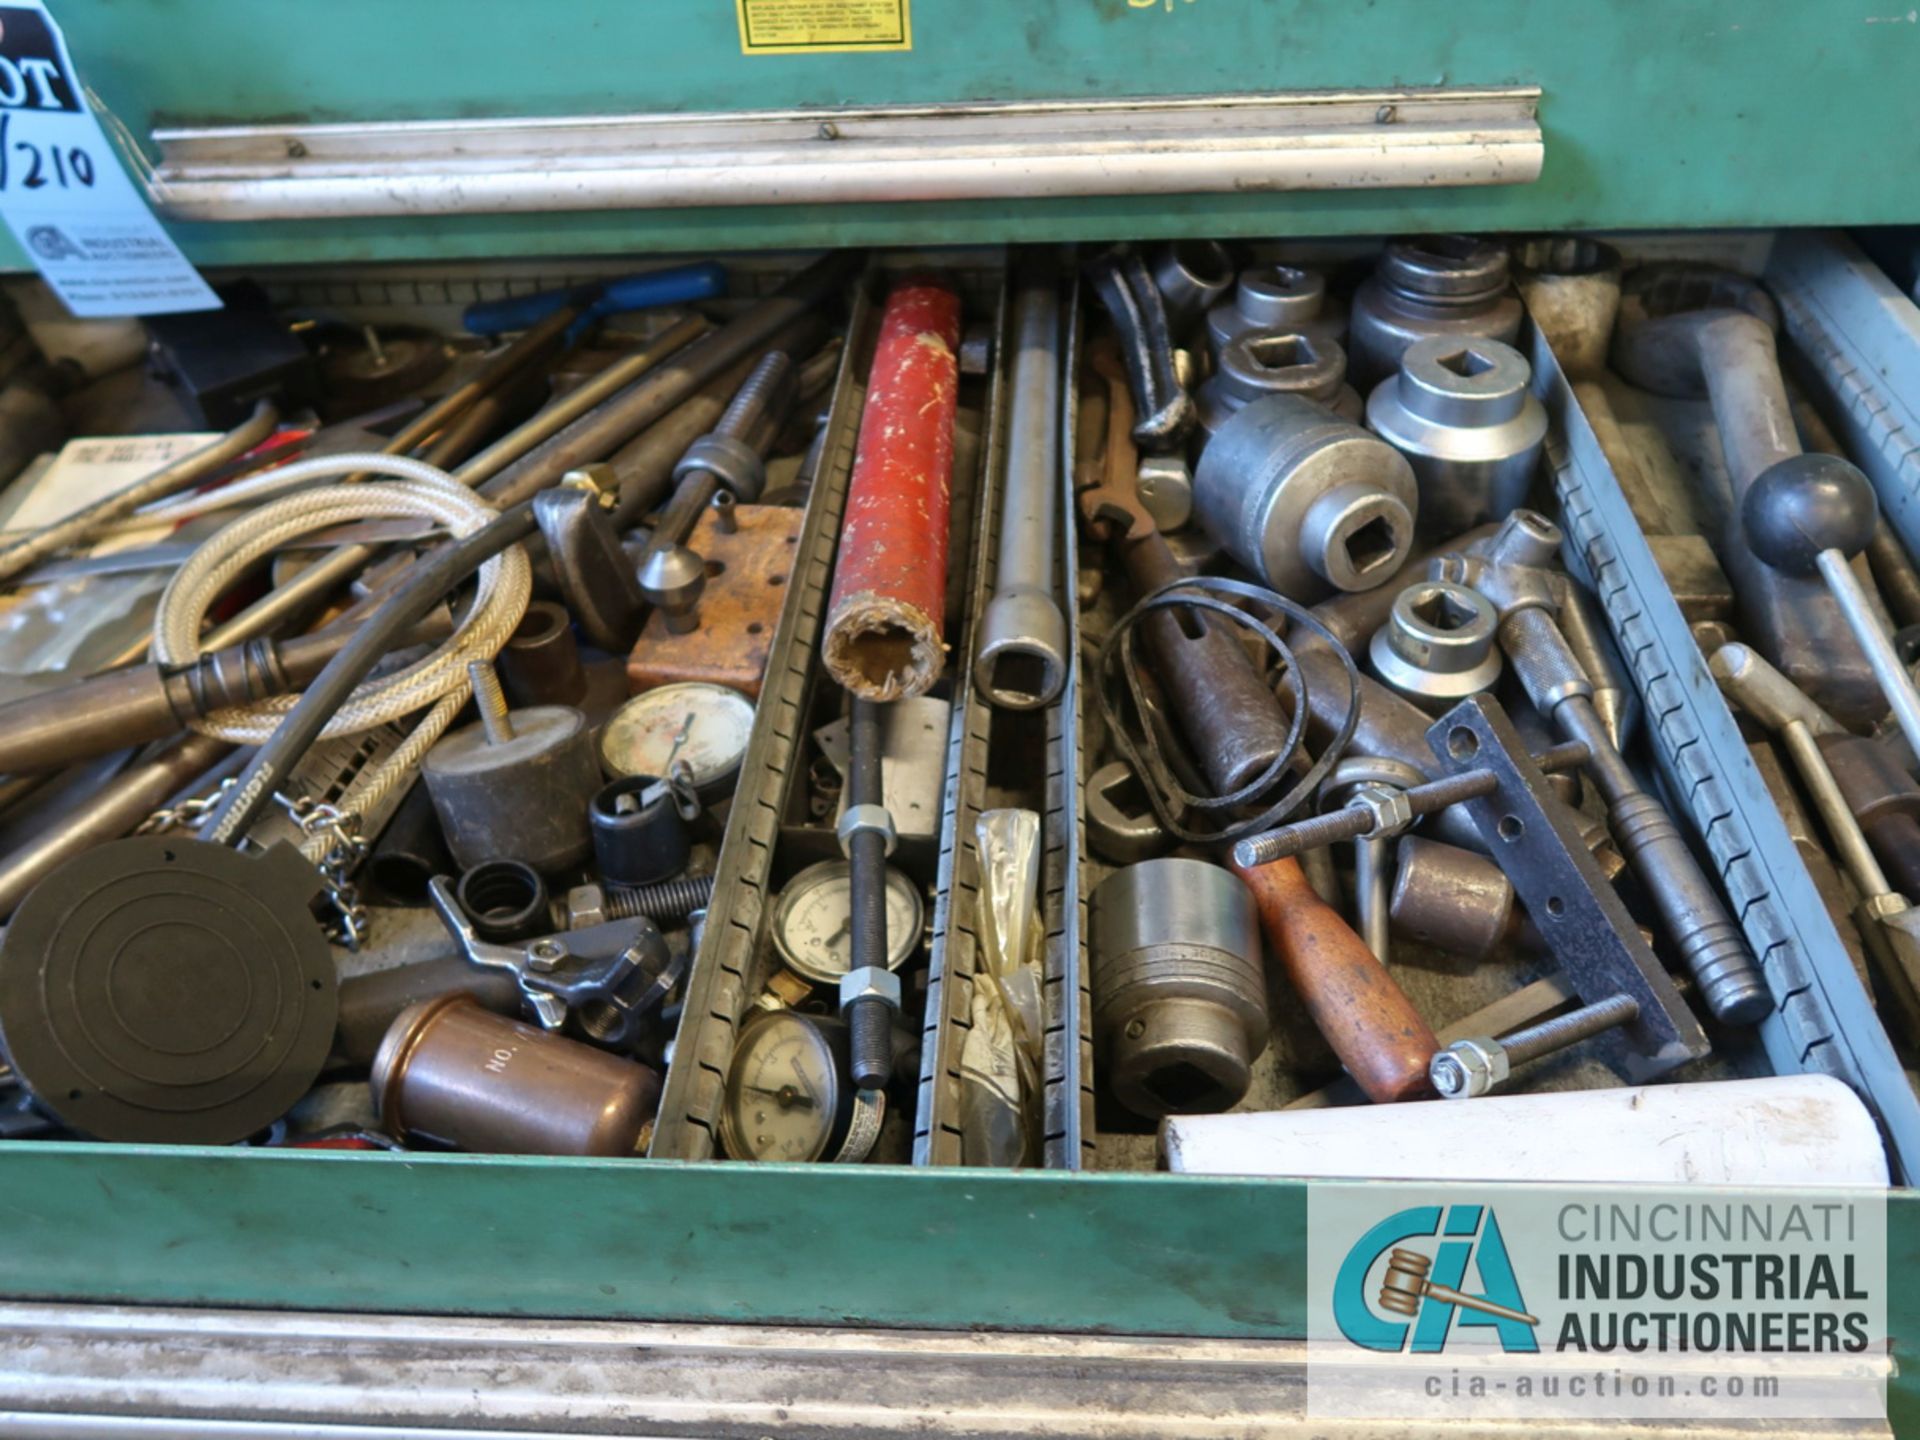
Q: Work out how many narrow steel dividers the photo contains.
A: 4